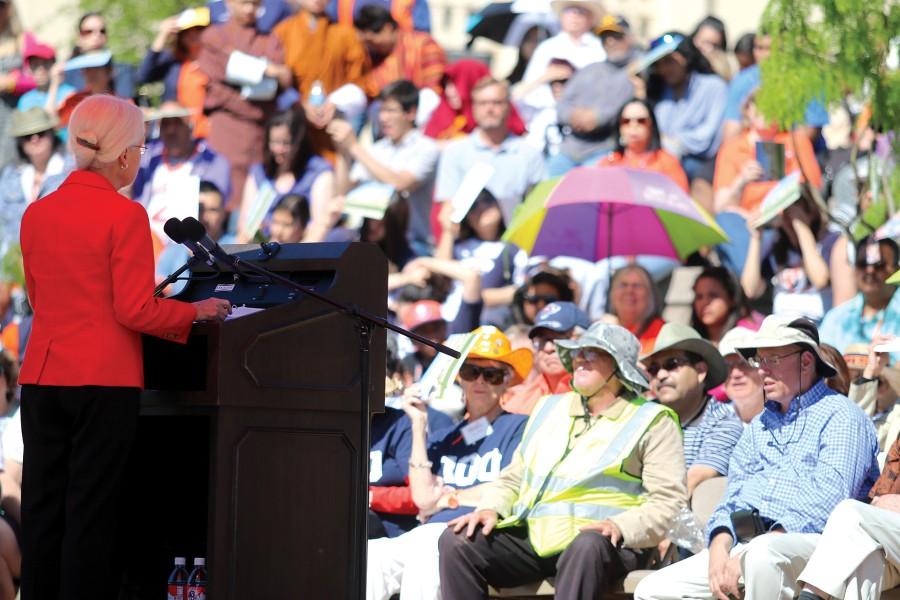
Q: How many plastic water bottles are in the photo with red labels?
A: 2